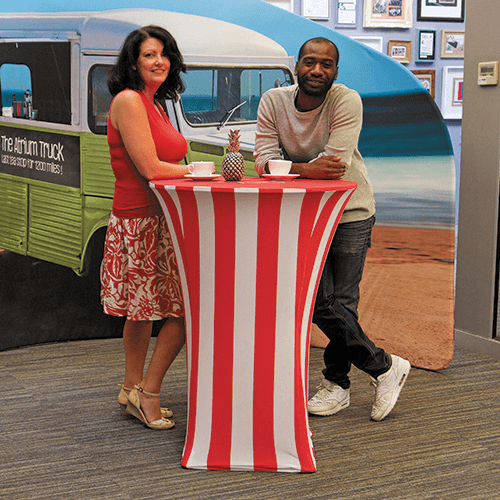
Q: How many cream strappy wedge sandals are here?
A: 2